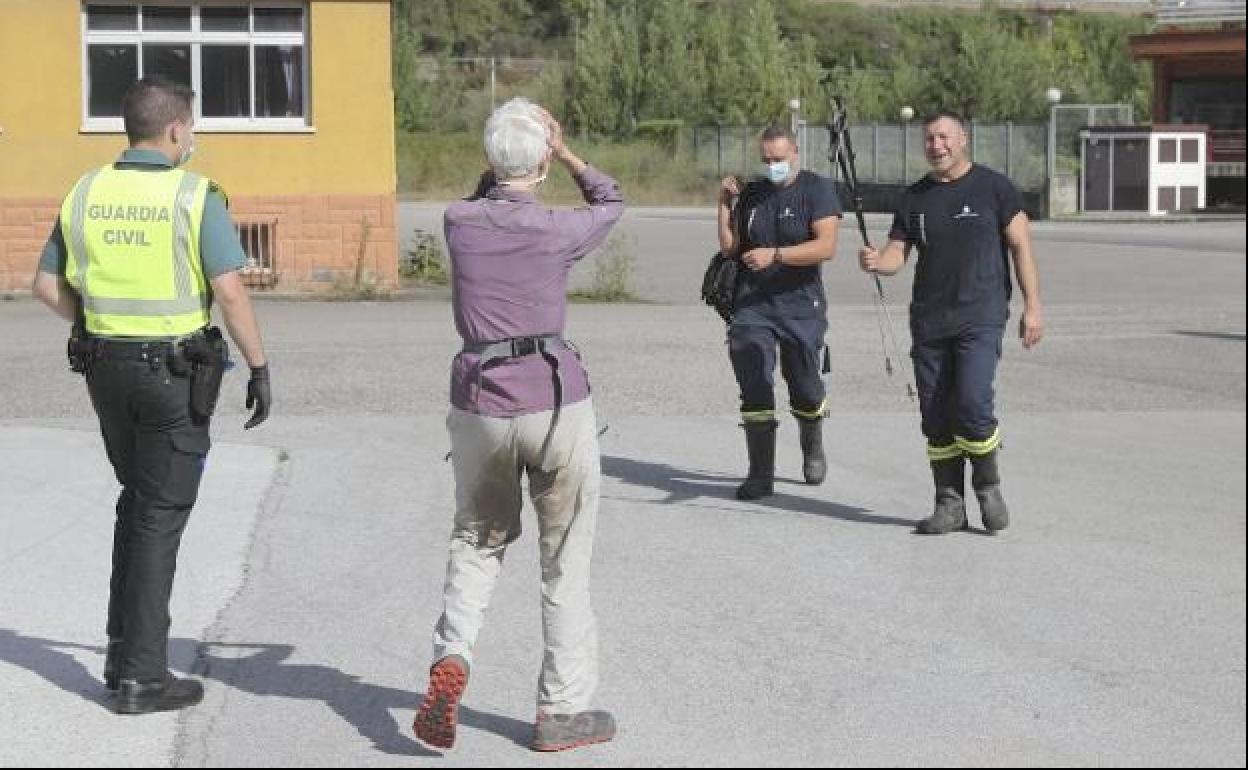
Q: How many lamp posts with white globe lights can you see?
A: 3